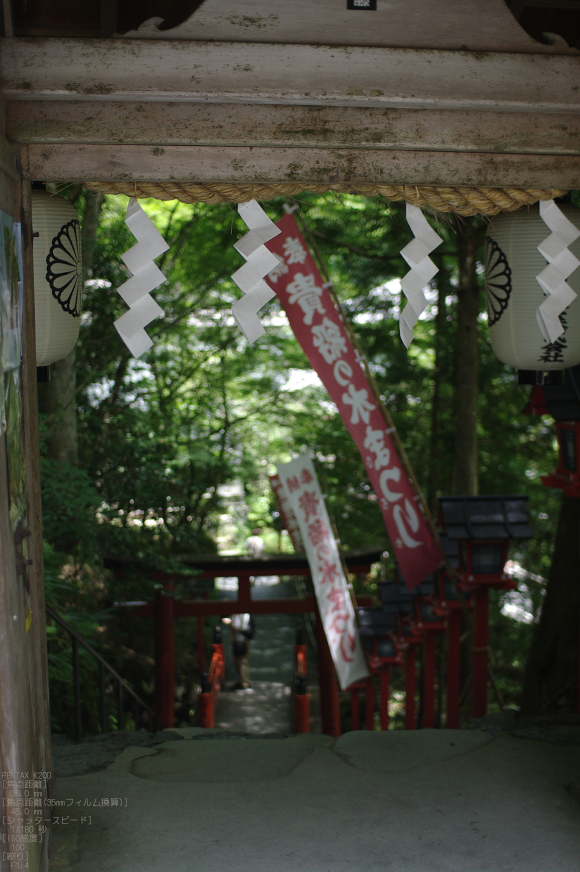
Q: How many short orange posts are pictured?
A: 4